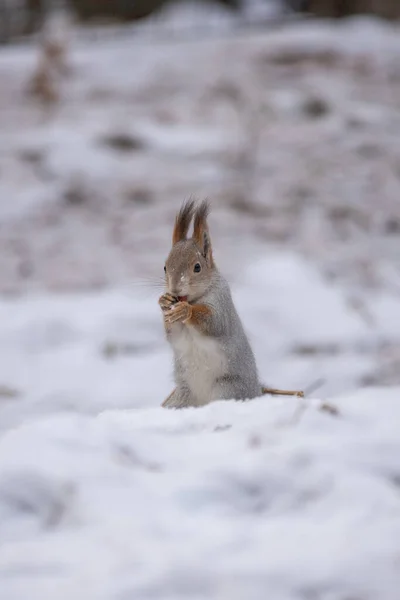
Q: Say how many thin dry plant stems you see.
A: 1